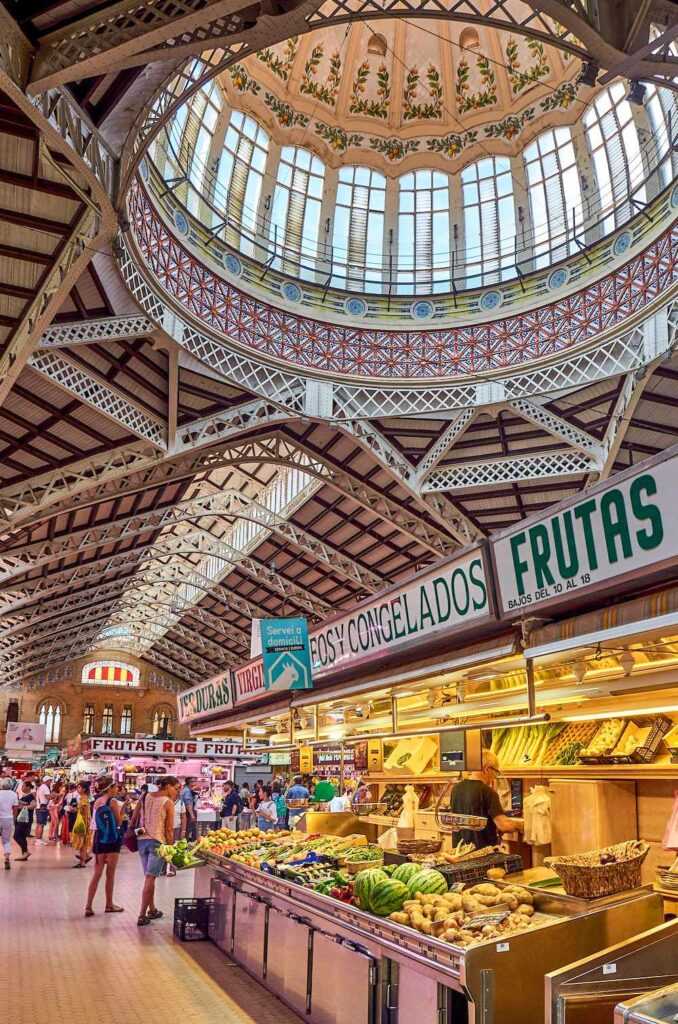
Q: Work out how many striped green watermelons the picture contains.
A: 4